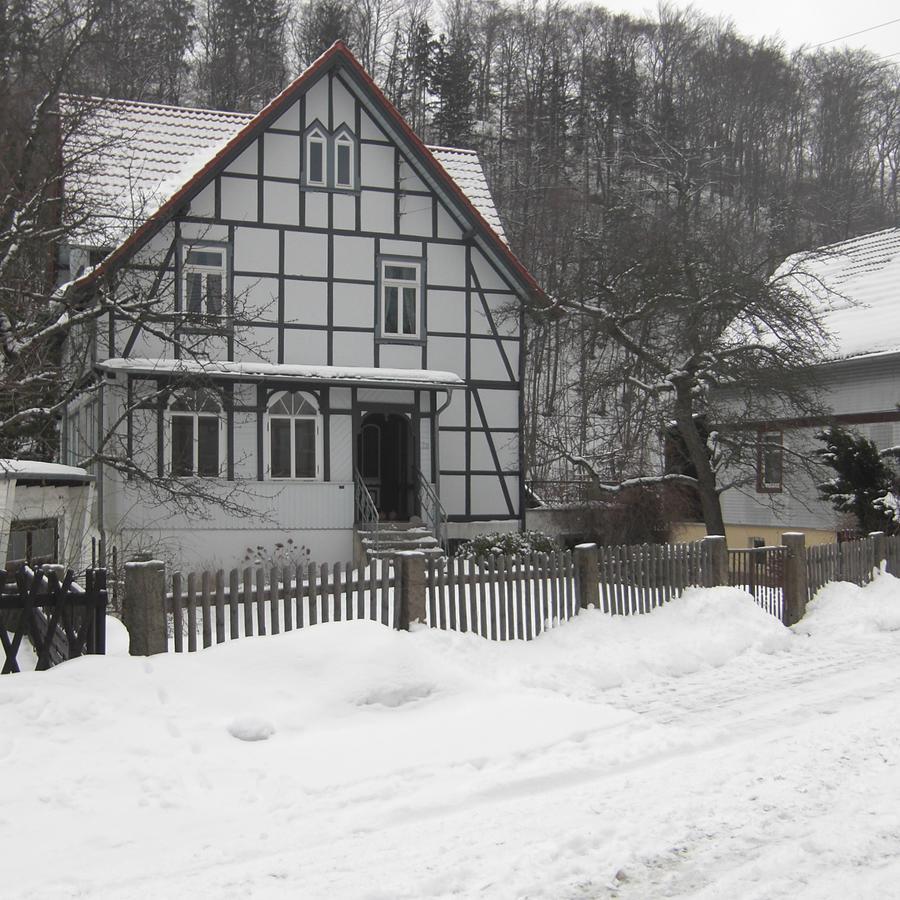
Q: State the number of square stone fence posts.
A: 6